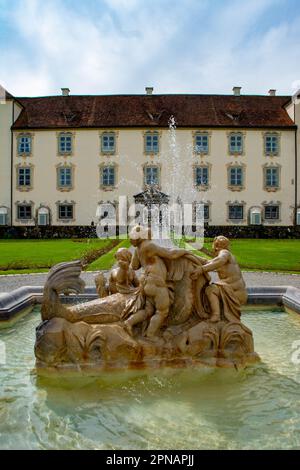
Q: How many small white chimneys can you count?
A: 4